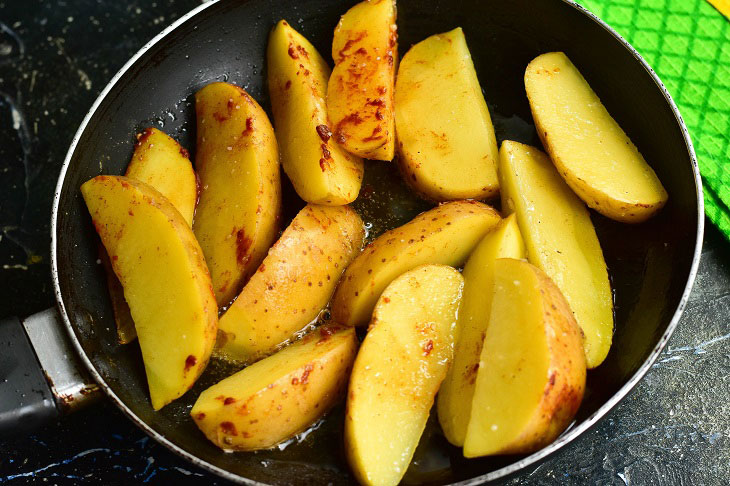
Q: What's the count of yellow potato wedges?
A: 14